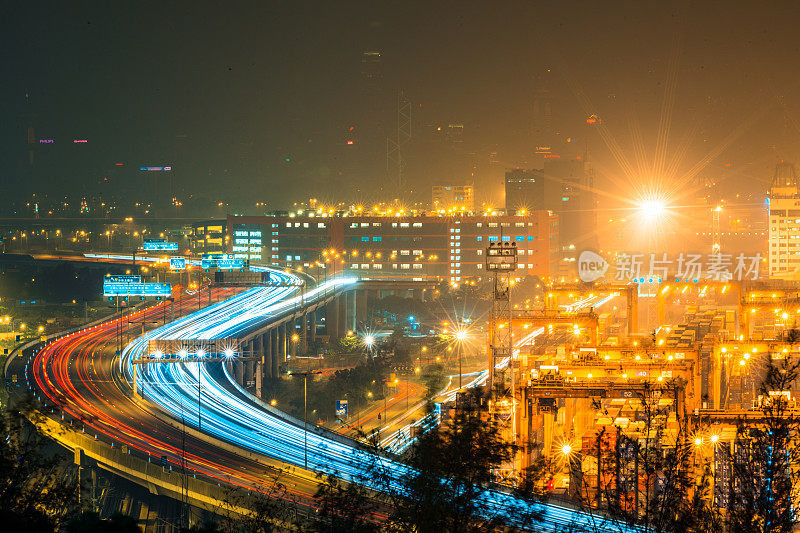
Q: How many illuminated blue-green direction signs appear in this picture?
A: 4